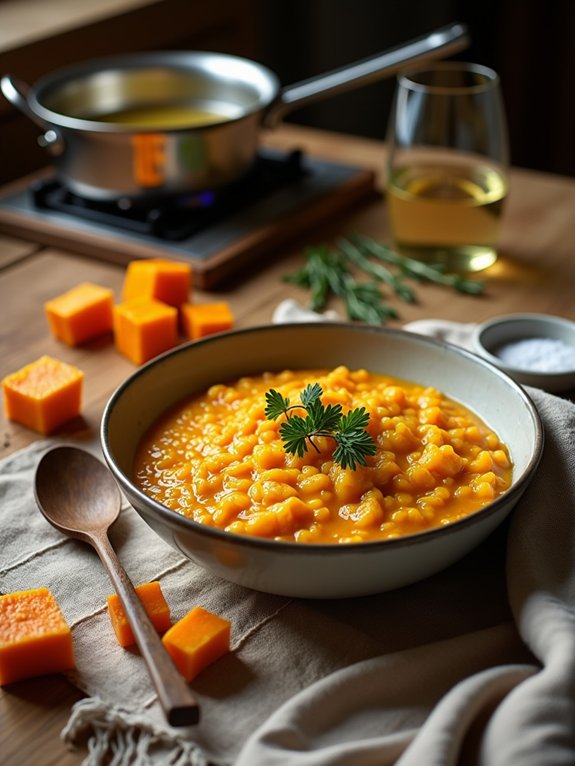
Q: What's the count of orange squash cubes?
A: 8